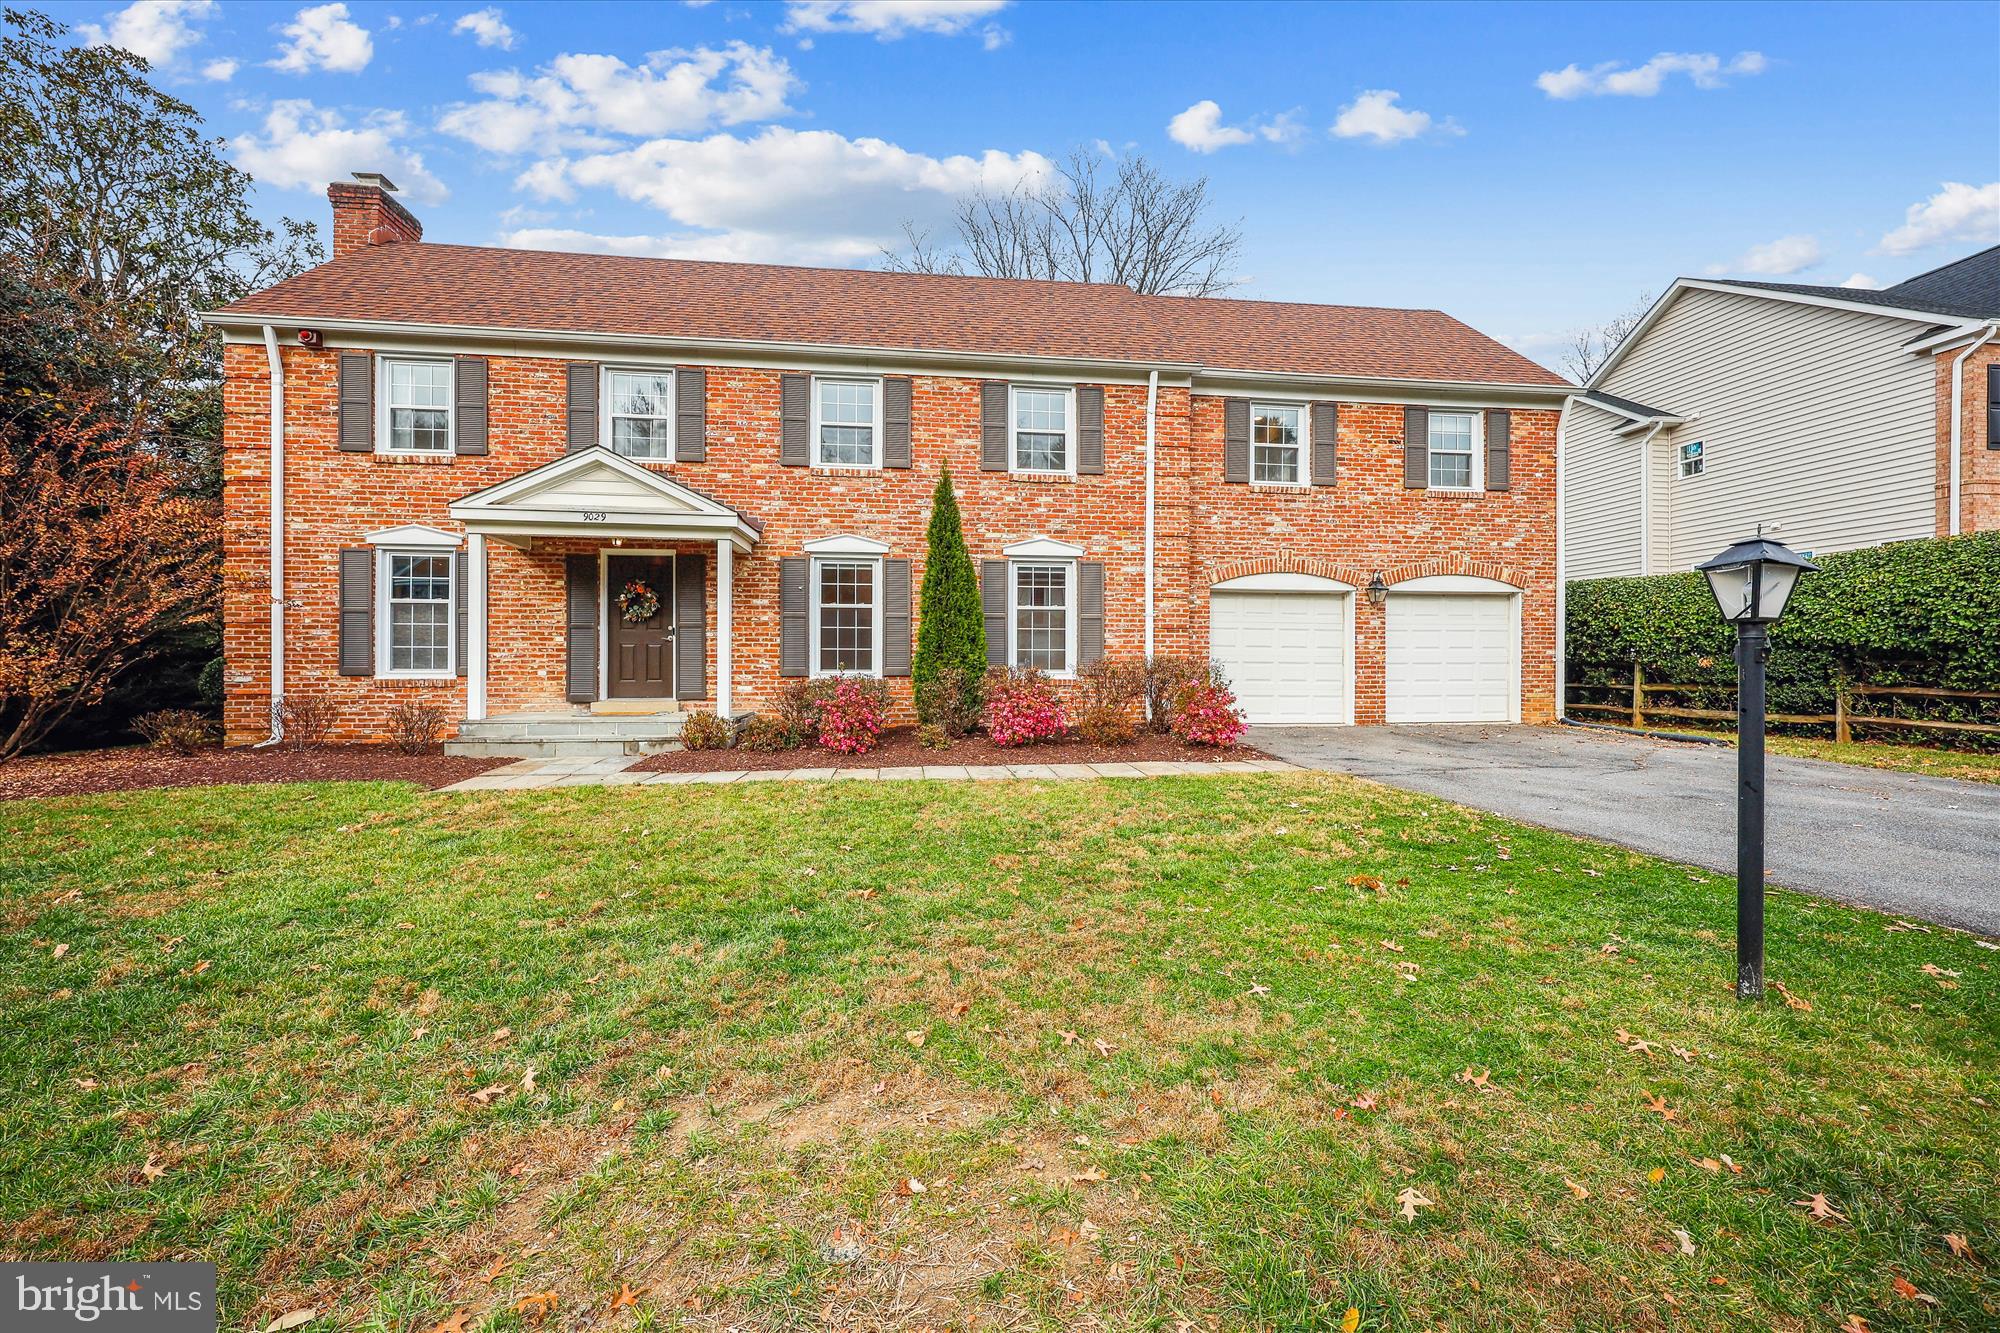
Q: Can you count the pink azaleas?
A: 3